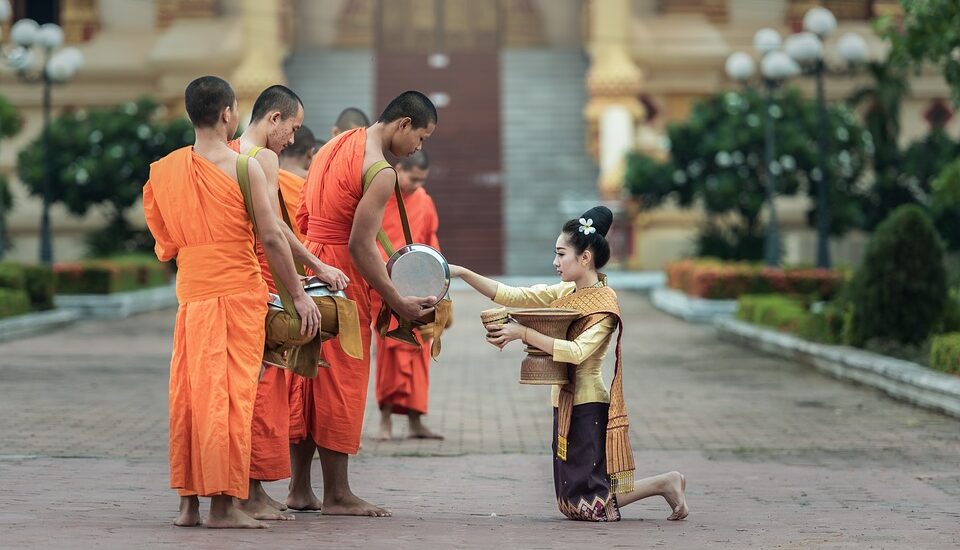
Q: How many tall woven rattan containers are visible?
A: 1